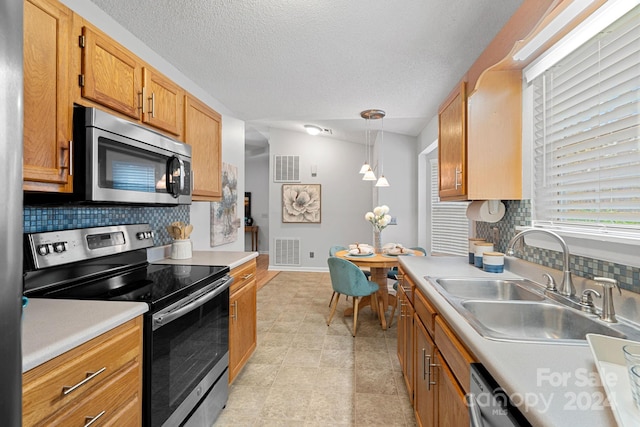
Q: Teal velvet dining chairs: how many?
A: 4